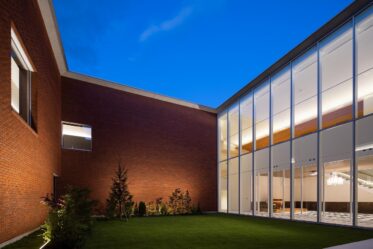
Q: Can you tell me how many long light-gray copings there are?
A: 2